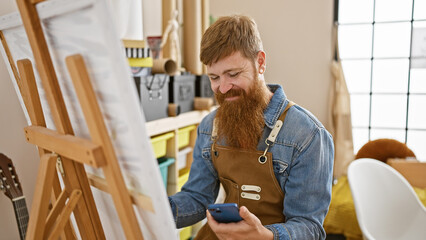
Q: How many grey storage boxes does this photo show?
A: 3